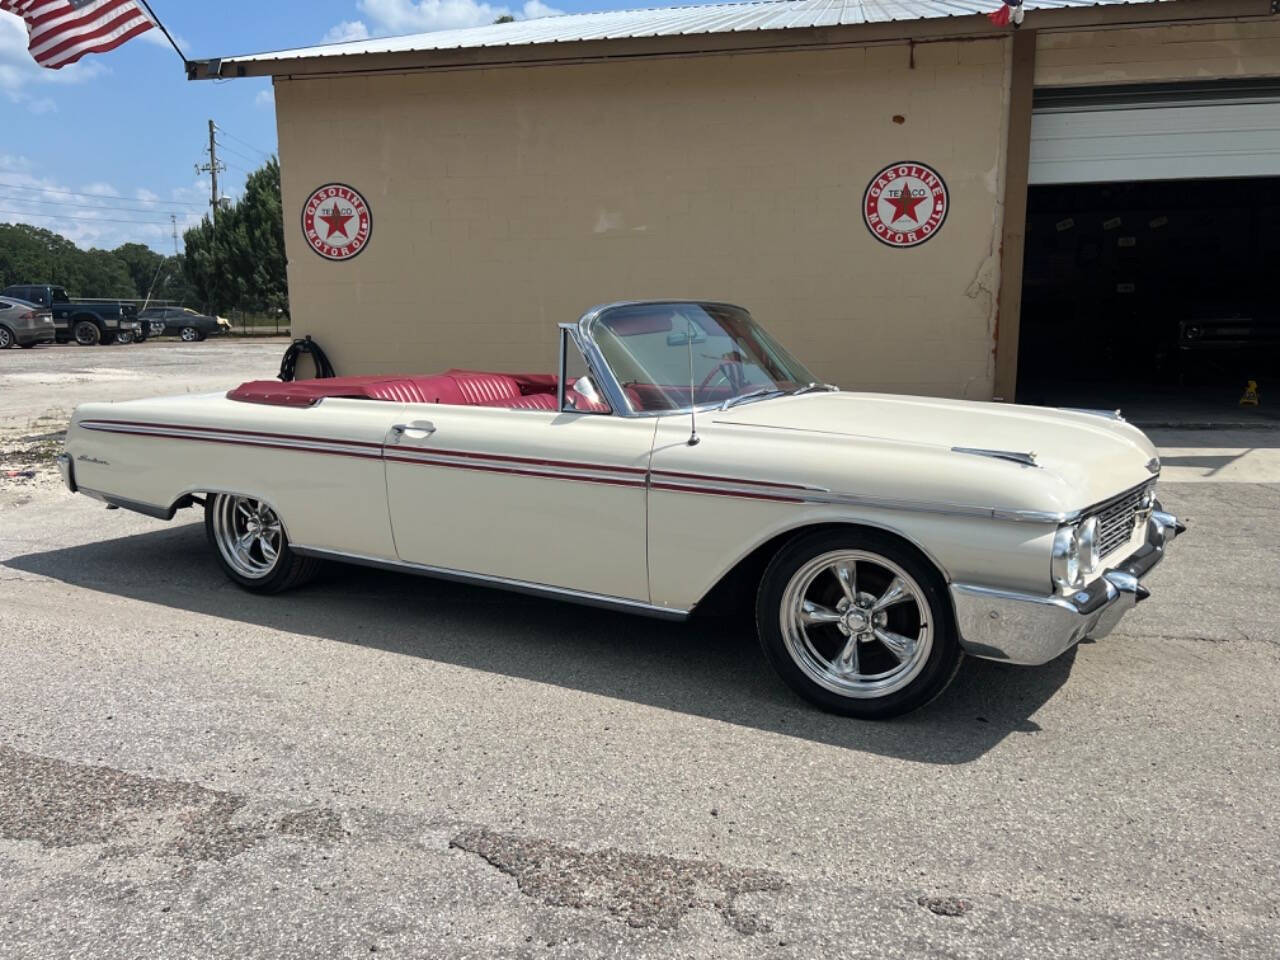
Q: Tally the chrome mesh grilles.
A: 1